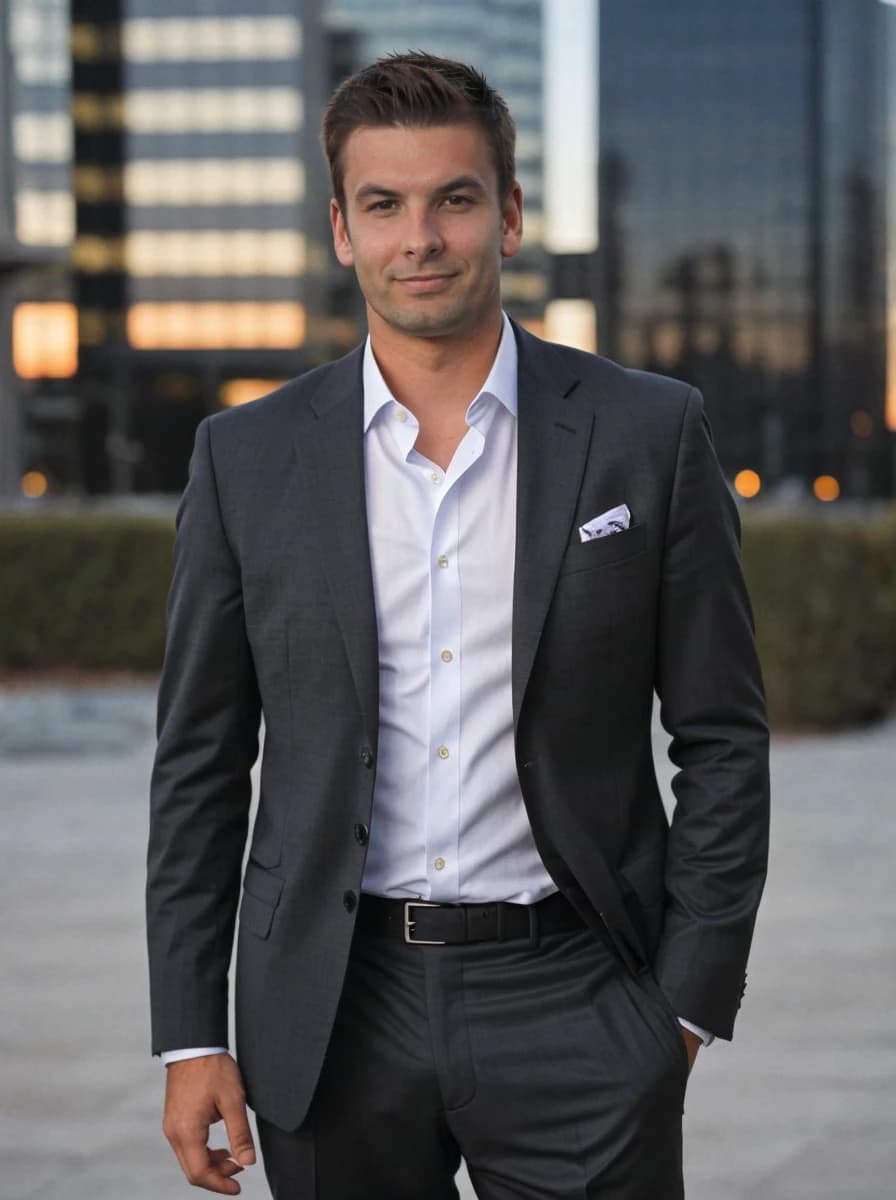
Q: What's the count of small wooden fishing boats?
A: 0